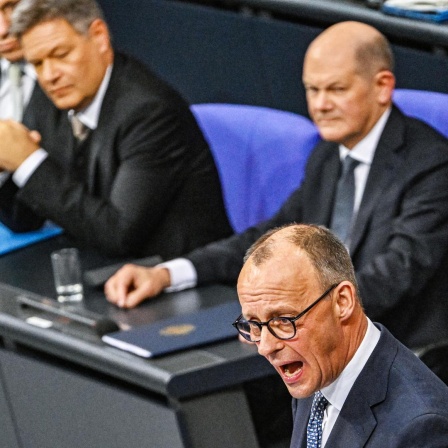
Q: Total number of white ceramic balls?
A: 0